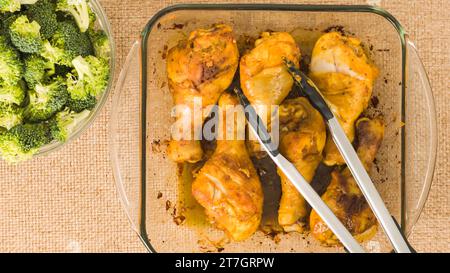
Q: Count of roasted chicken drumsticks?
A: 6